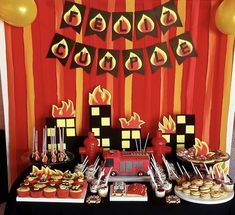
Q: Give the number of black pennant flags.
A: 11